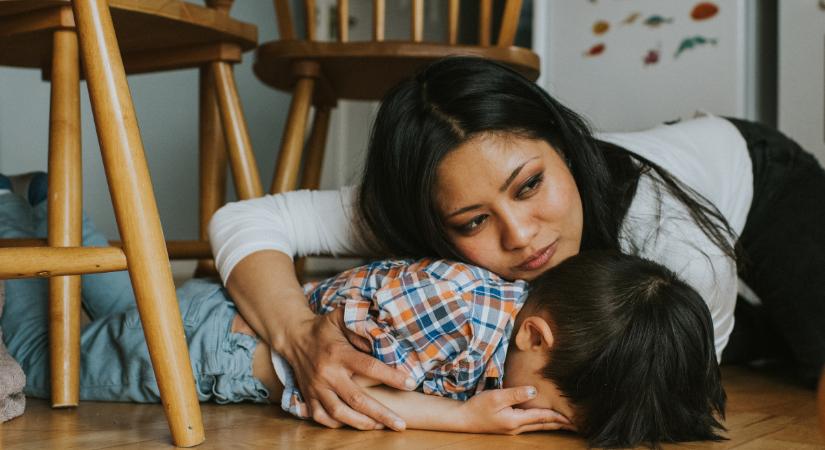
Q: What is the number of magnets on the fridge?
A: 7